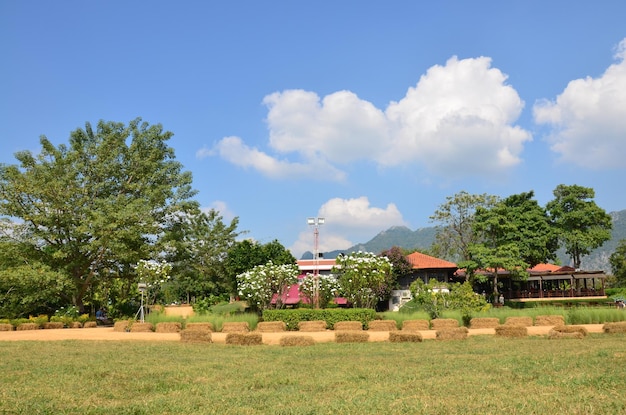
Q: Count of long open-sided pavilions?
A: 1